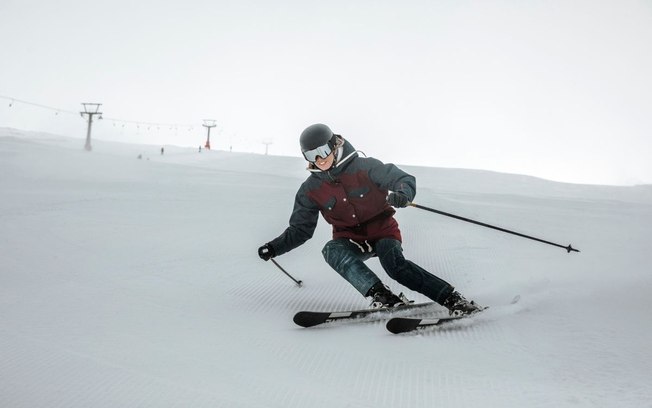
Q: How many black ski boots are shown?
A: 2